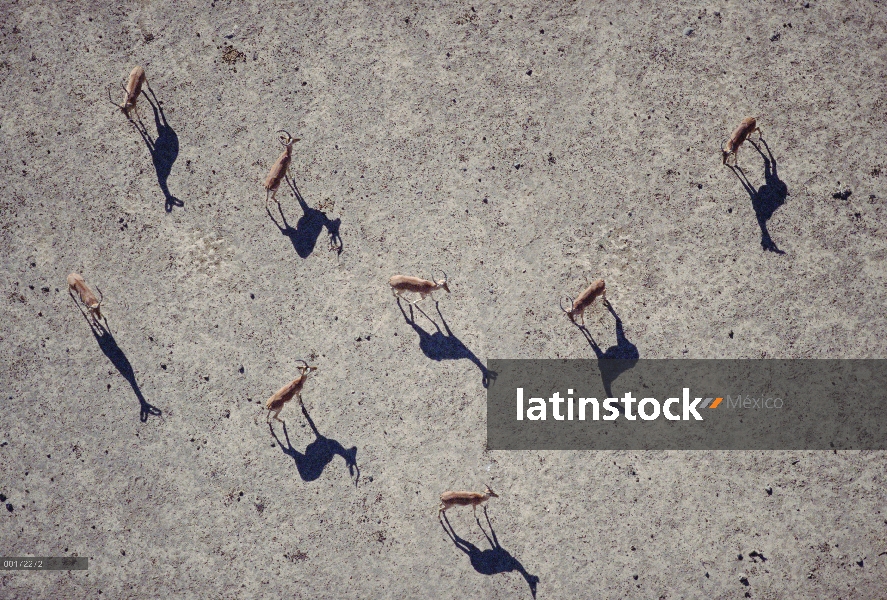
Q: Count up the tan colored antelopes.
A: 8